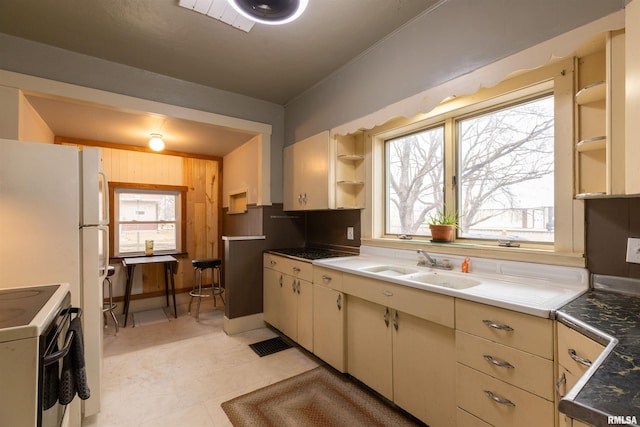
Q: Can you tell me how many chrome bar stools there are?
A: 2